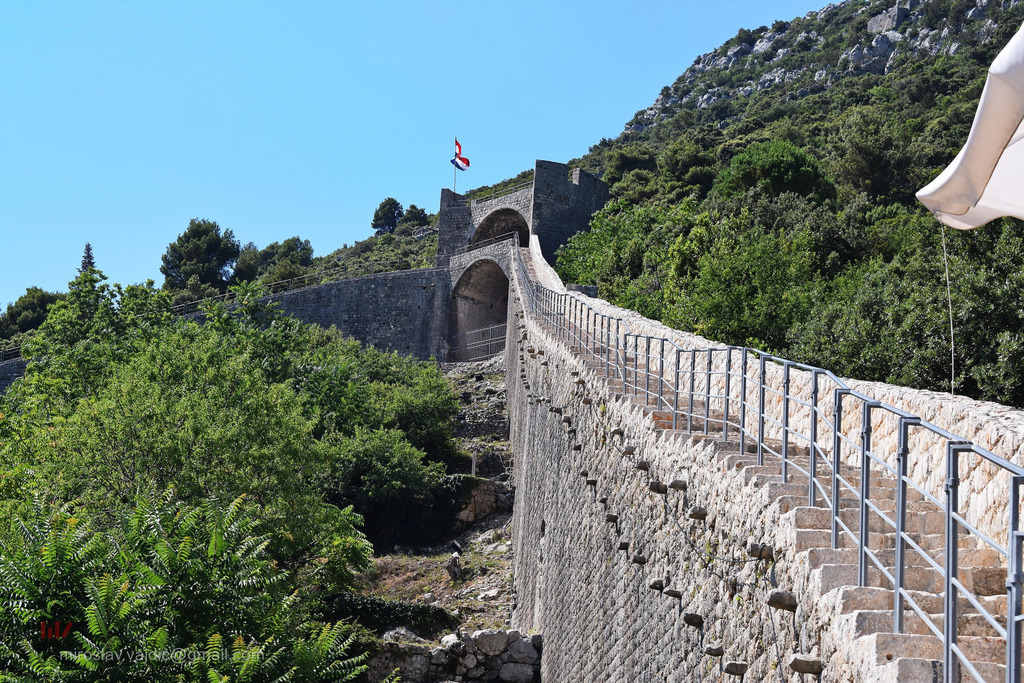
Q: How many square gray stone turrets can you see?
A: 2